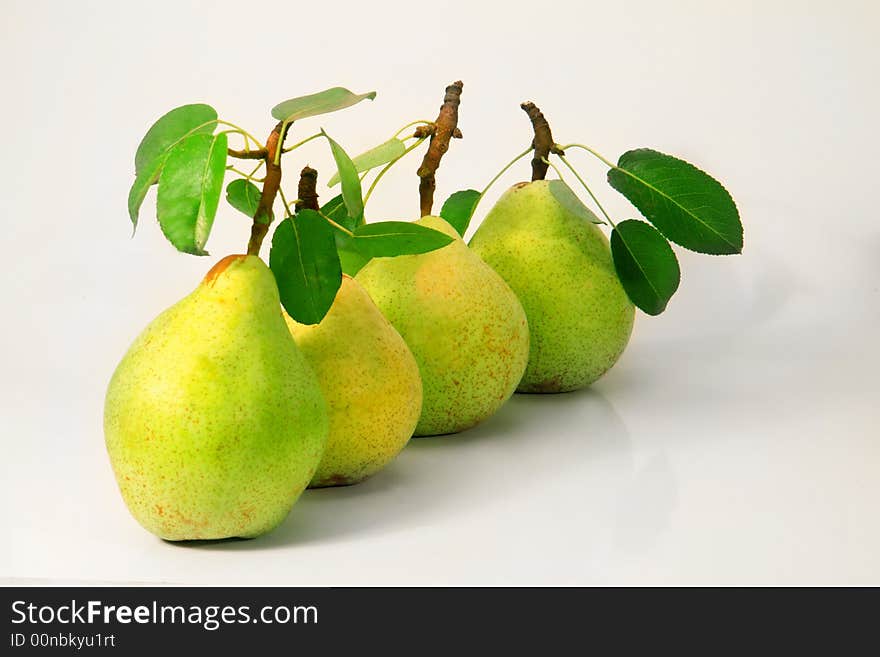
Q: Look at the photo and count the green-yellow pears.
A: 4